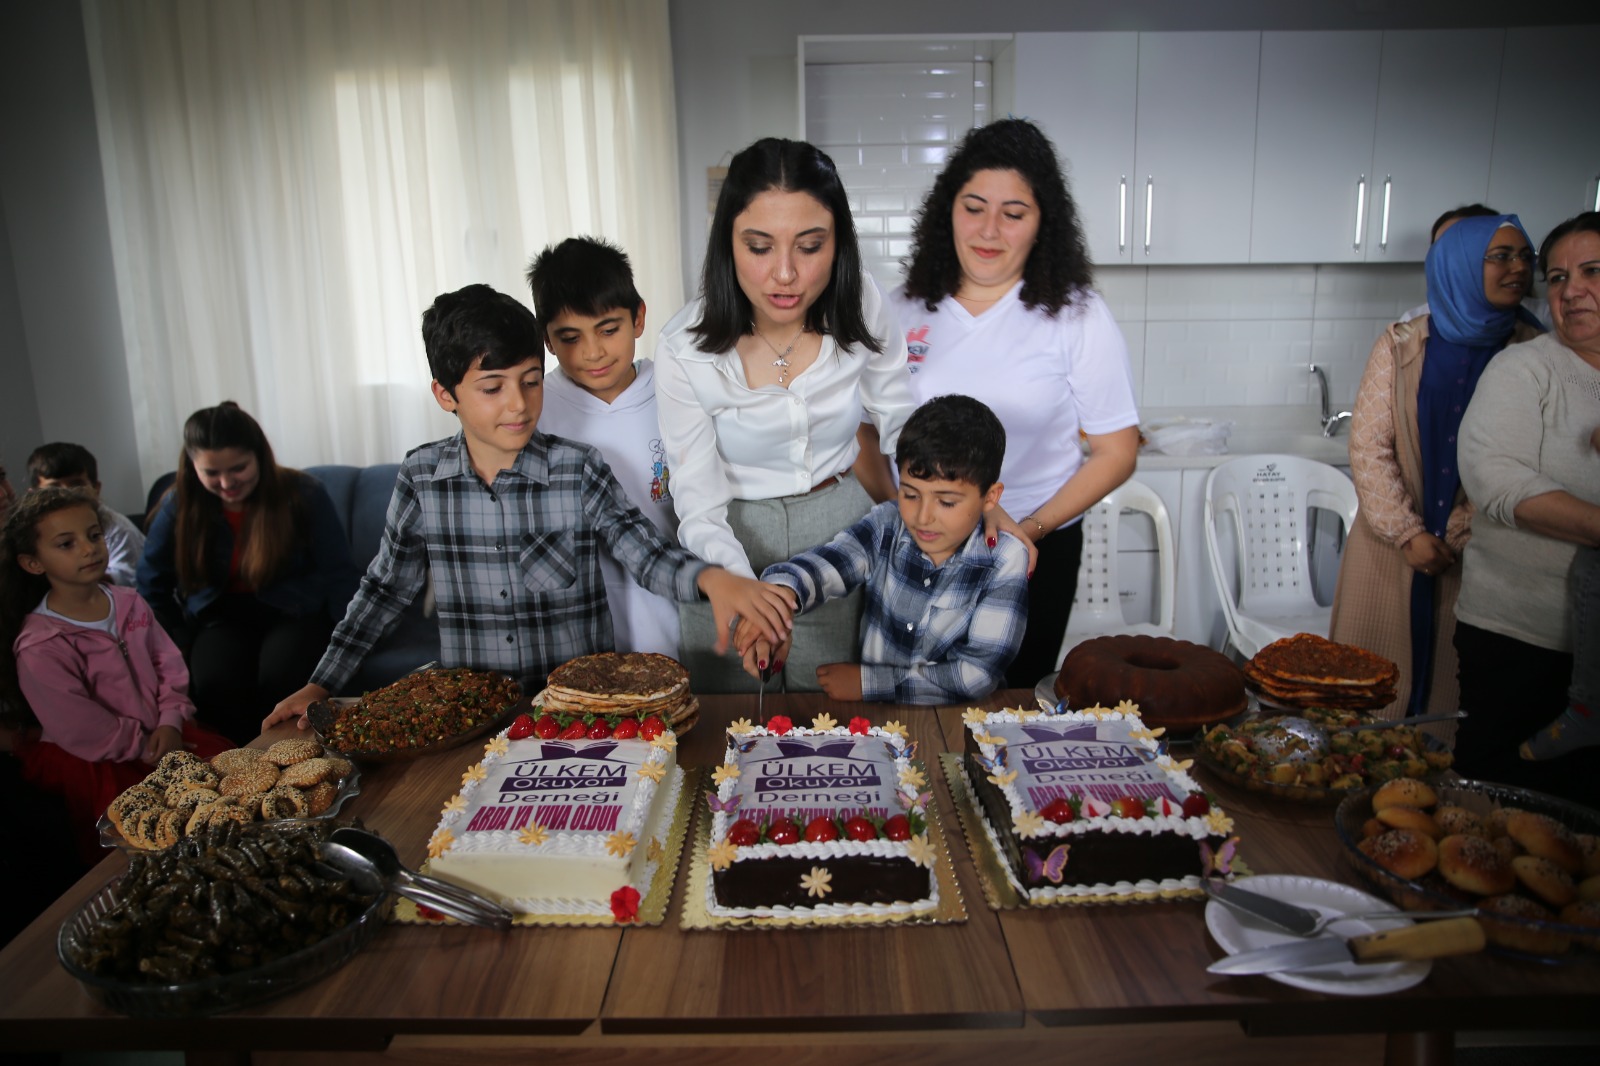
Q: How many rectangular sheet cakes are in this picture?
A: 3